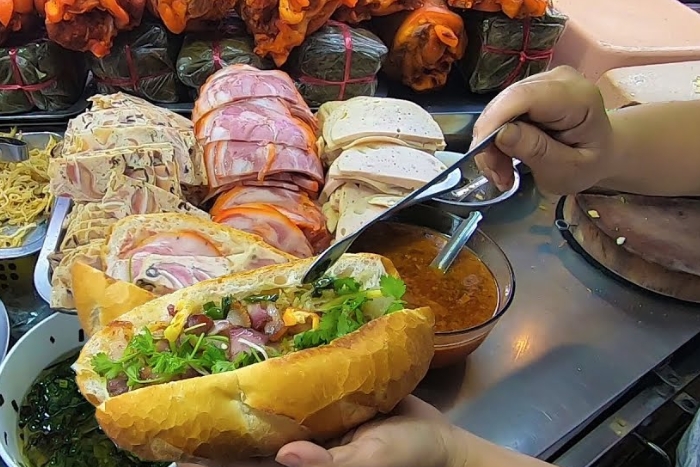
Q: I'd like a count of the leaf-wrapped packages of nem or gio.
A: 5